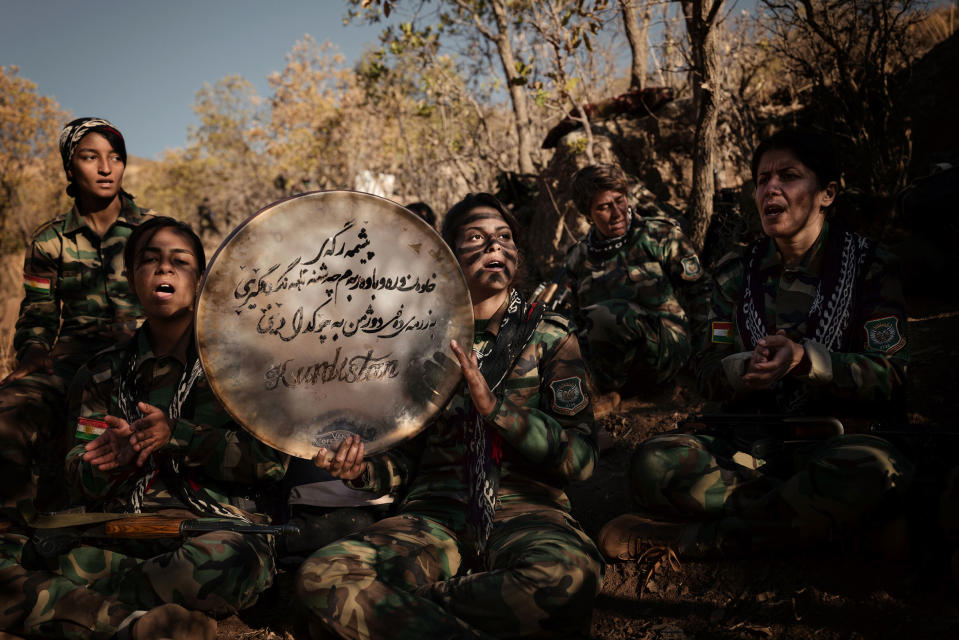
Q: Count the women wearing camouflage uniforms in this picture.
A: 5